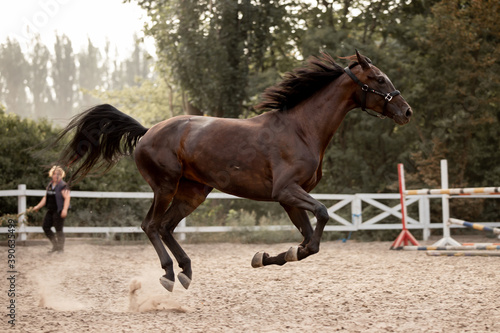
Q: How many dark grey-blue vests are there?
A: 1